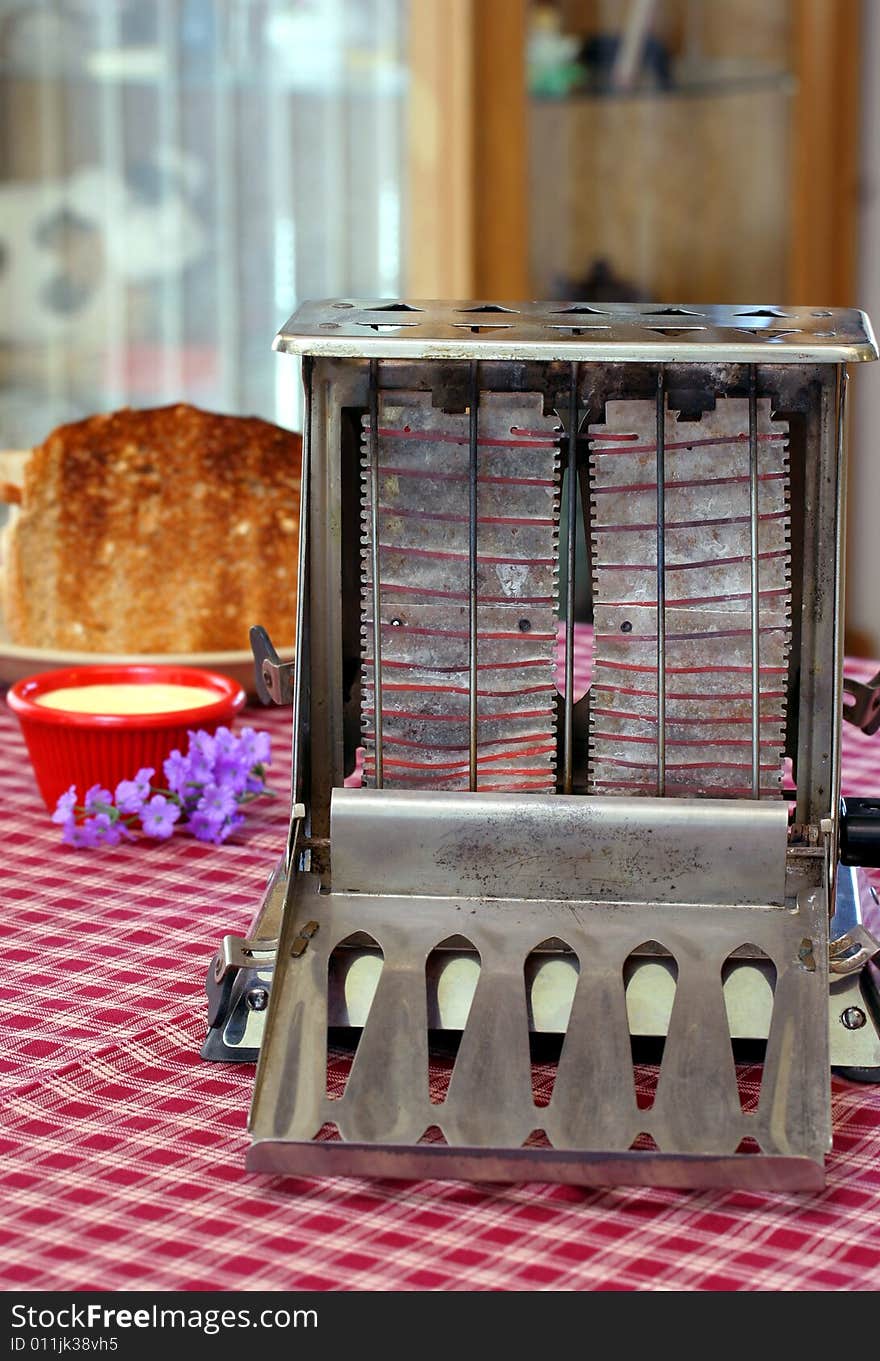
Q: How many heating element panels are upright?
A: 2